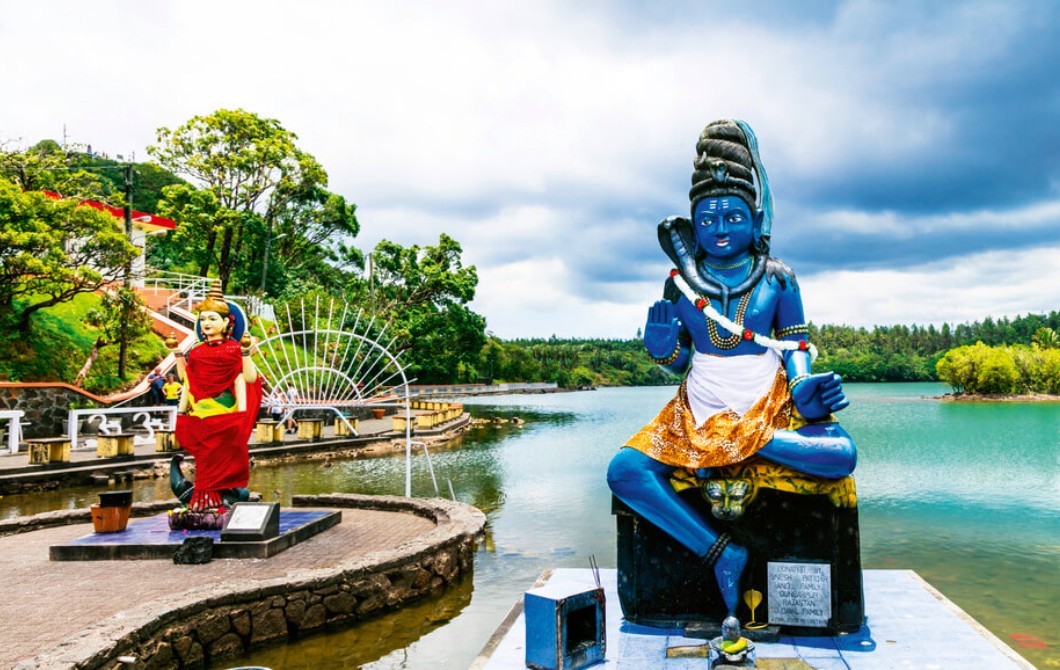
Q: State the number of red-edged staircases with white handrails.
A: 1